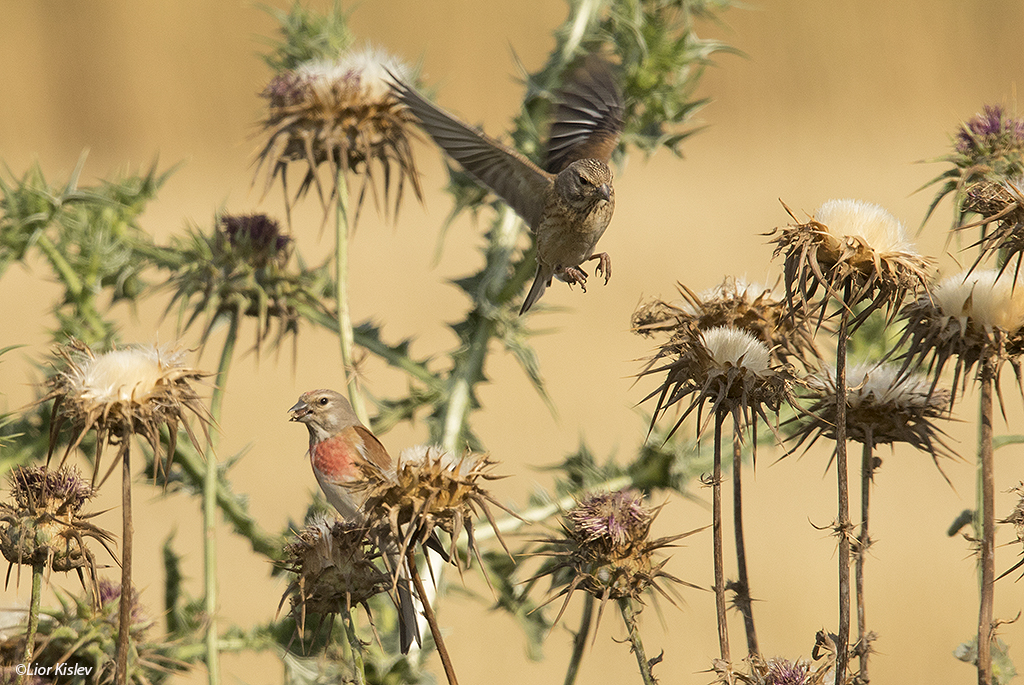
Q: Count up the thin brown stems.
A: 7